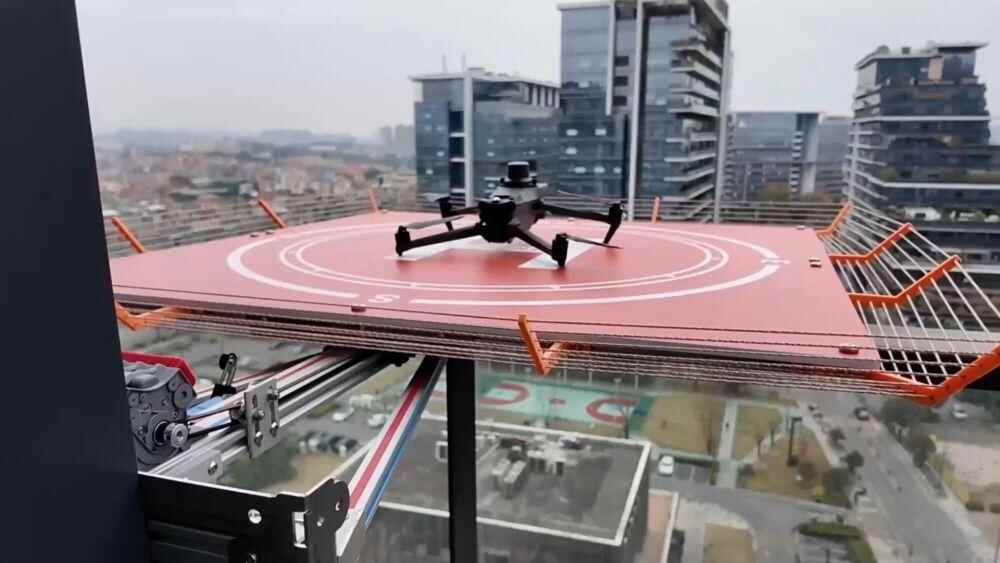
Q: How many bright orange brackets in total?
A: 10